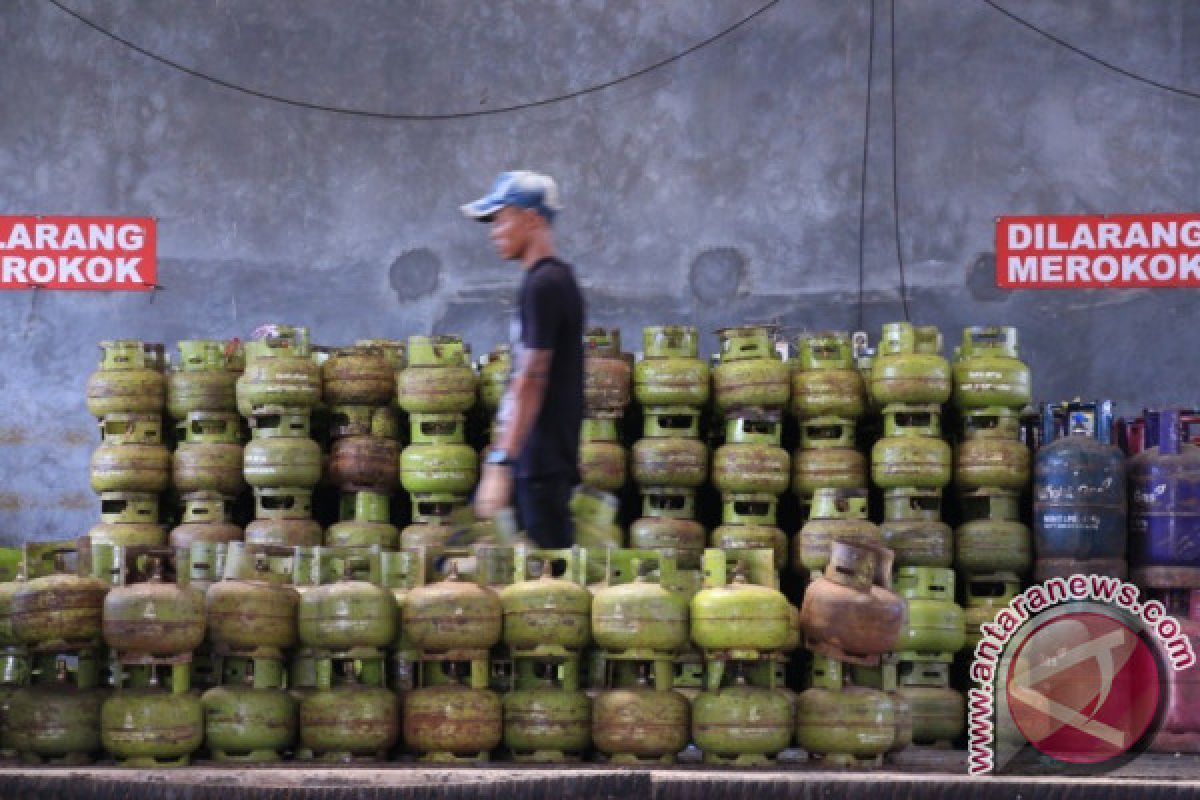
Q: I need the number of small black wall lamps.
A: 0